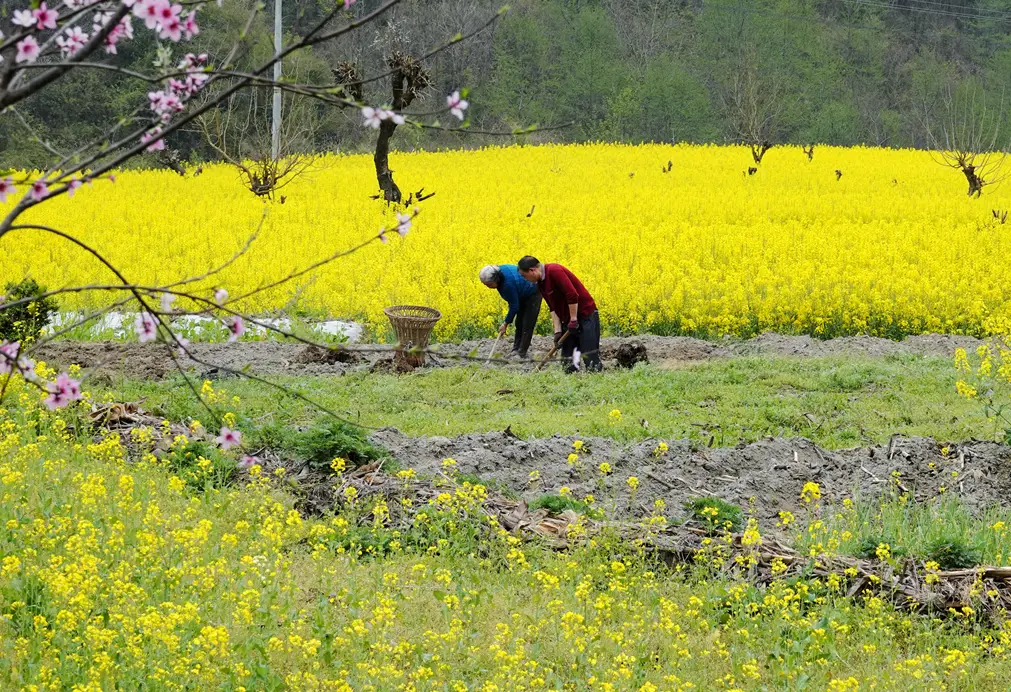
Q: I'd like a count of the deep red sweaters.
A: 1